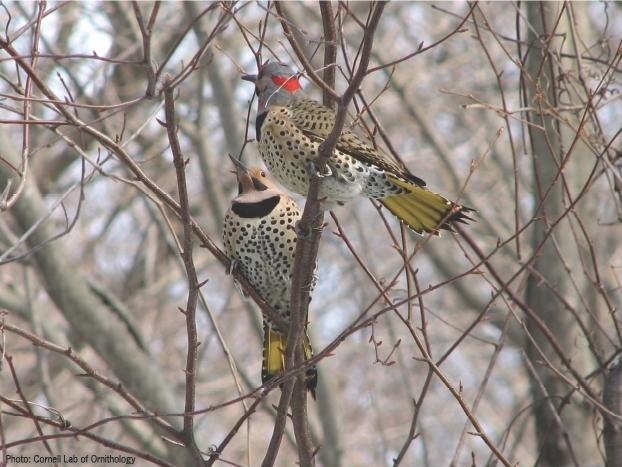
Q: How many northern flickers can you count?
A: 2